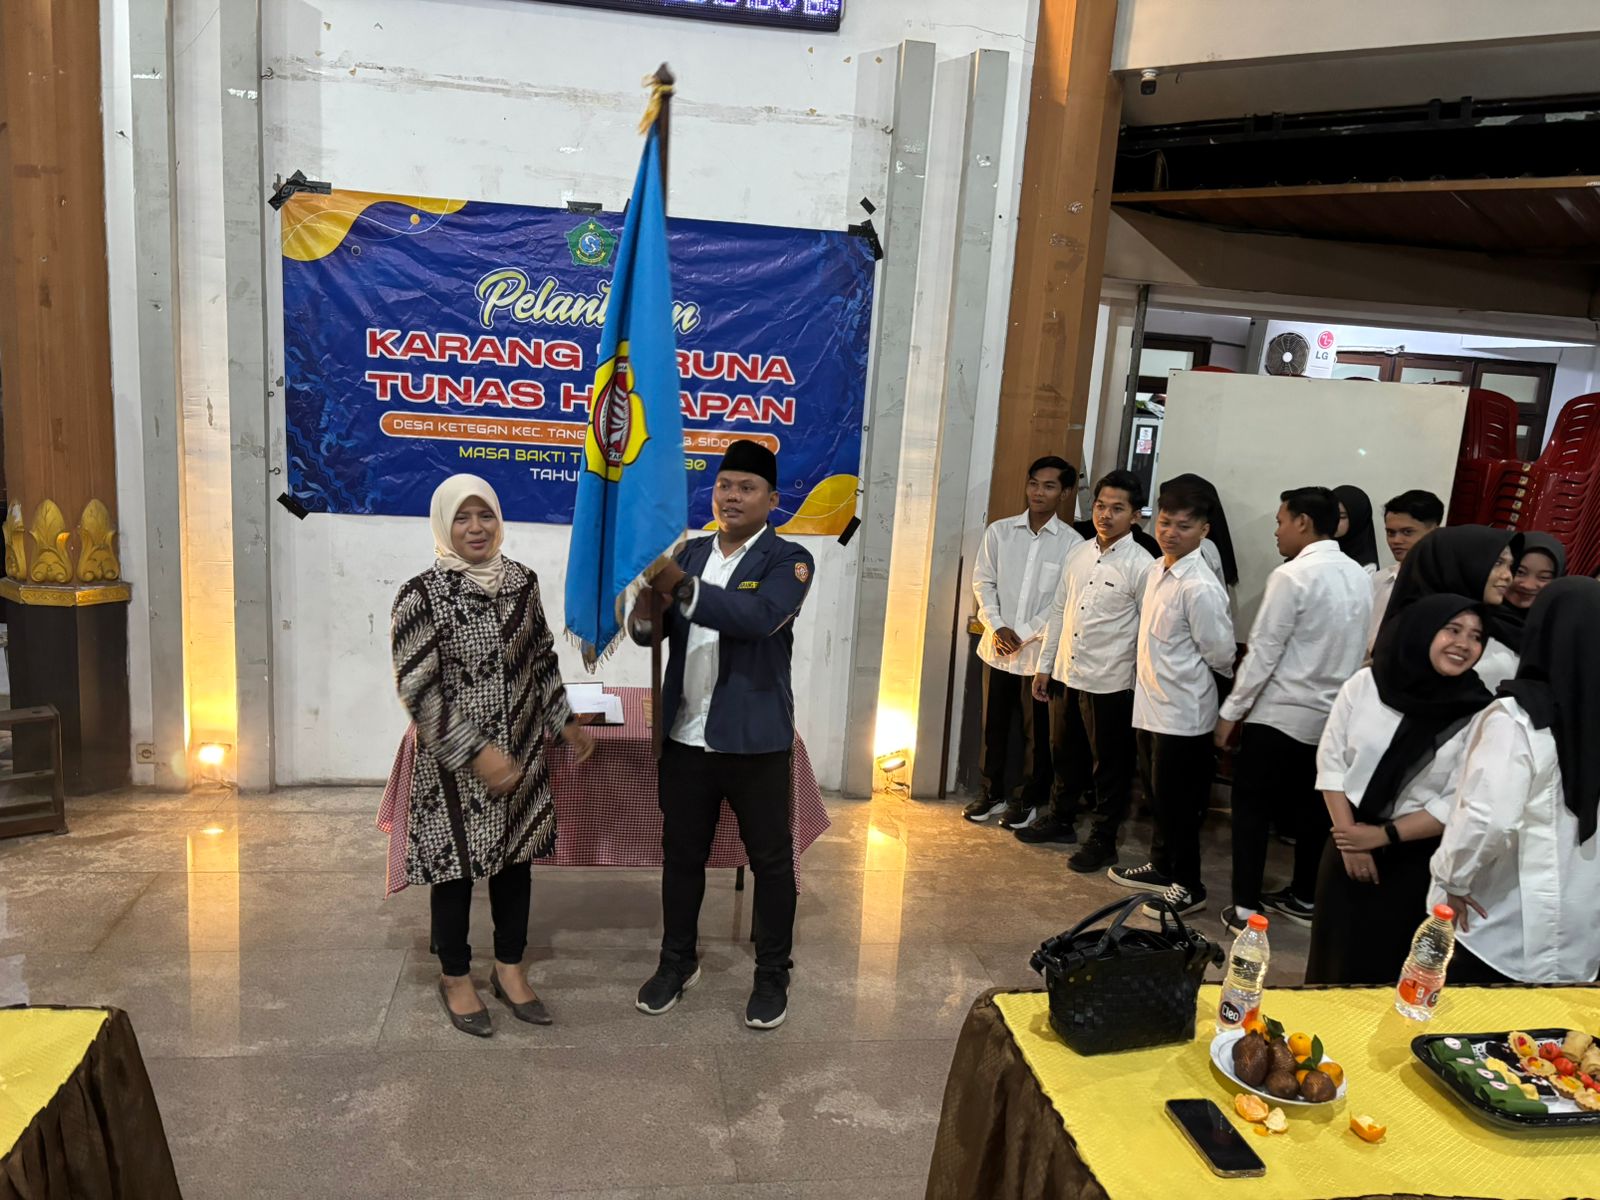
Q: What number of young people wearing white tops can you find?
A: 11